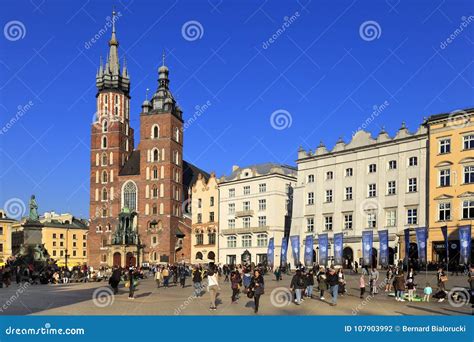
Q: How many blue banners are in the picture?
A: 12